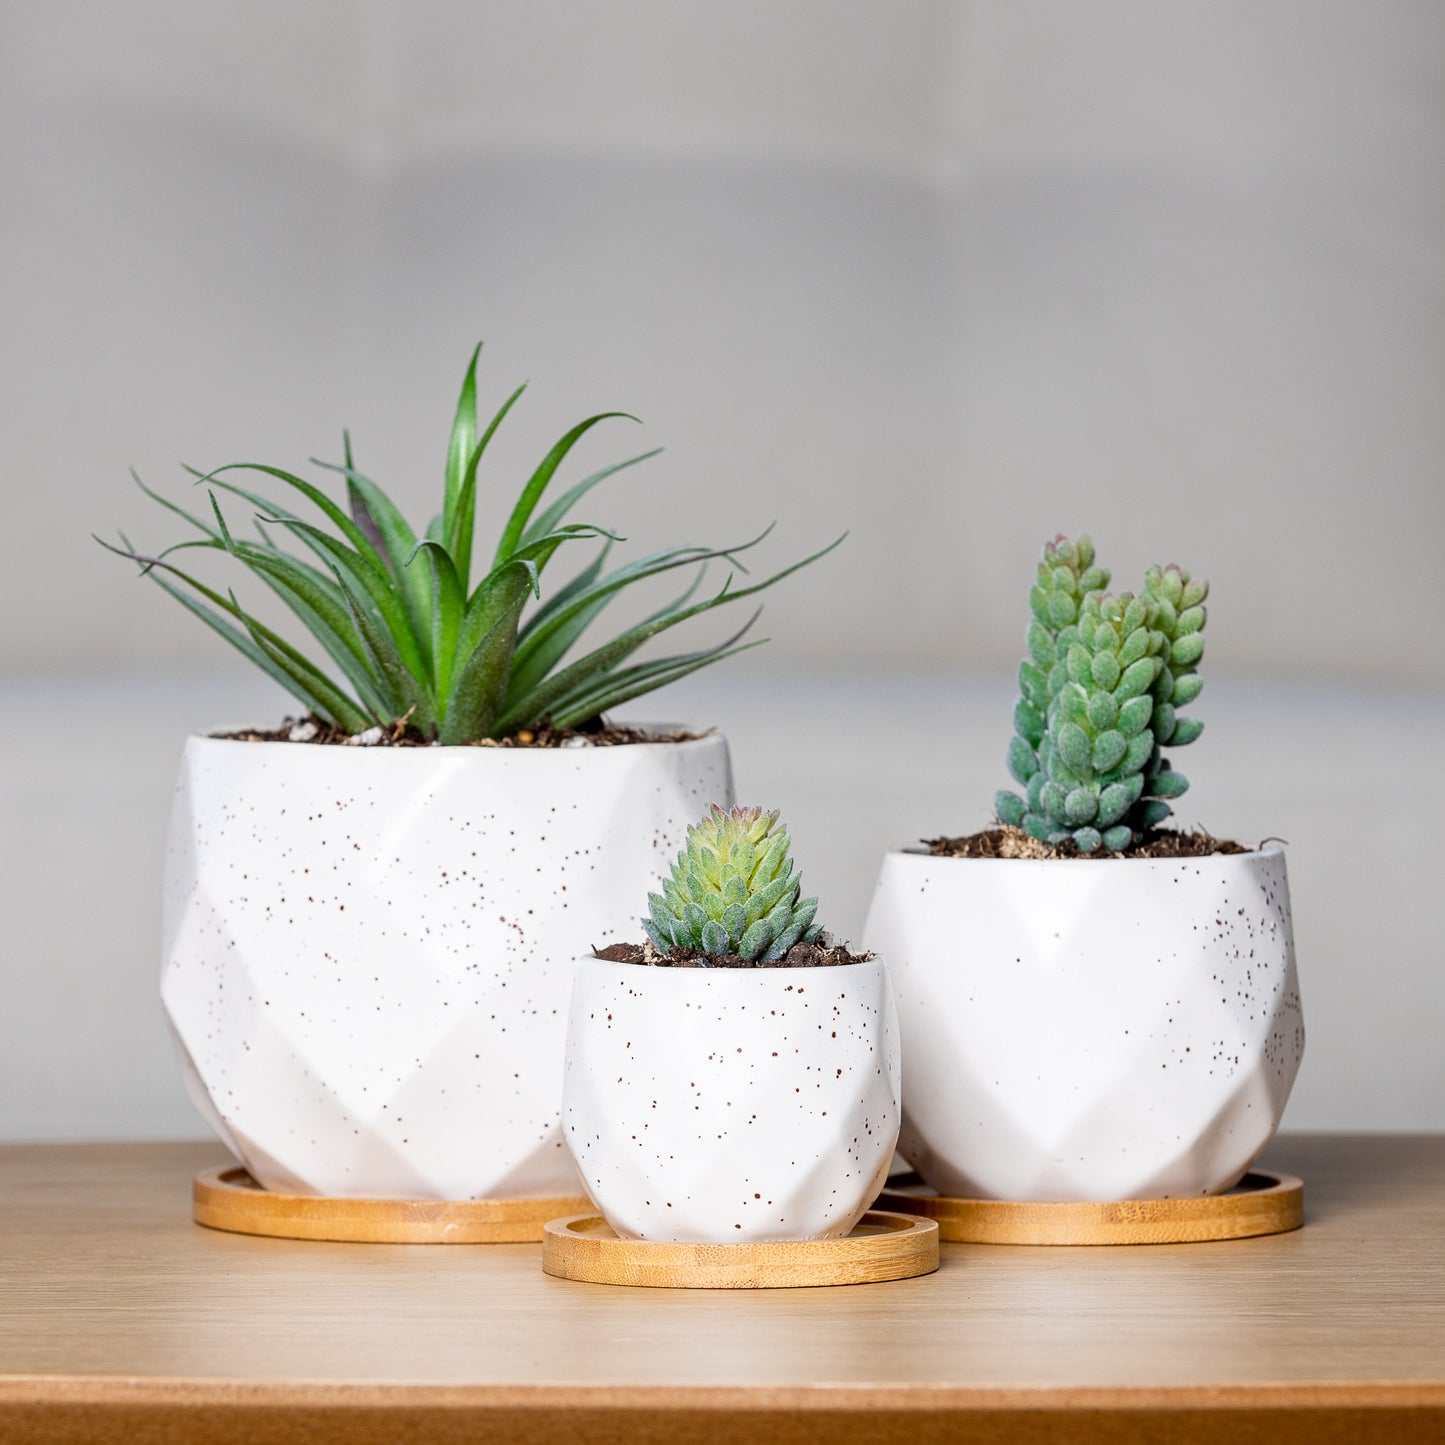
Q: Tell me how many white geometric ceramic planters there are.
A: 3